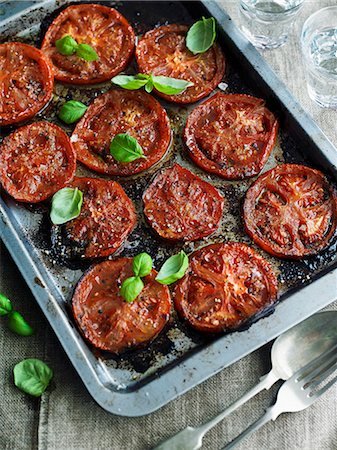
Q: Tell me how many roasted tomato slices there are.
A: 11